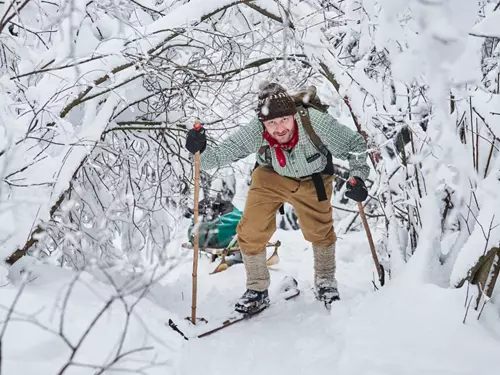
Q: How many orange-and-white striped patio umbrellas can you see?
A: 0